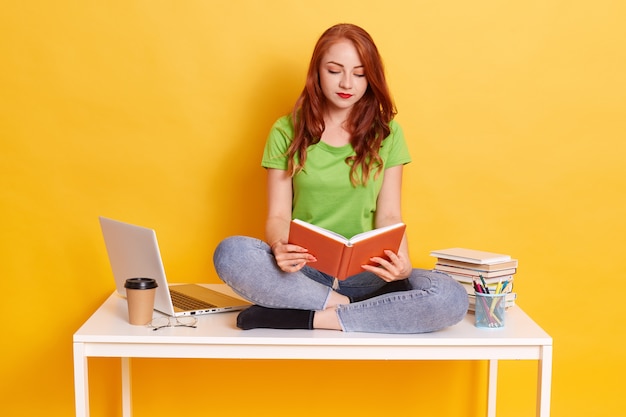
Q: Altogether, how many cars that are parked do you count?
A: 0